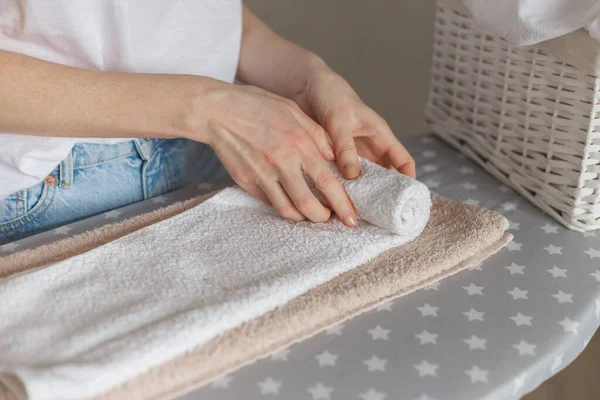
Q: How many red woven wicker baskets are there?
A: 0